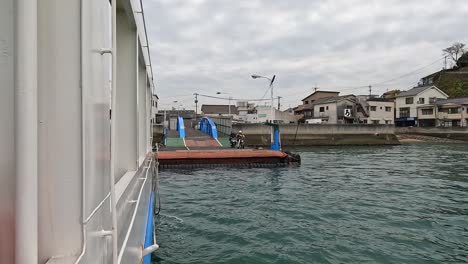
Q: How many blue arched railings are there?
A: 2